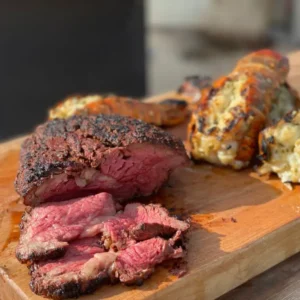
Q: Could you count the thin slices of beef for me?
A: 2